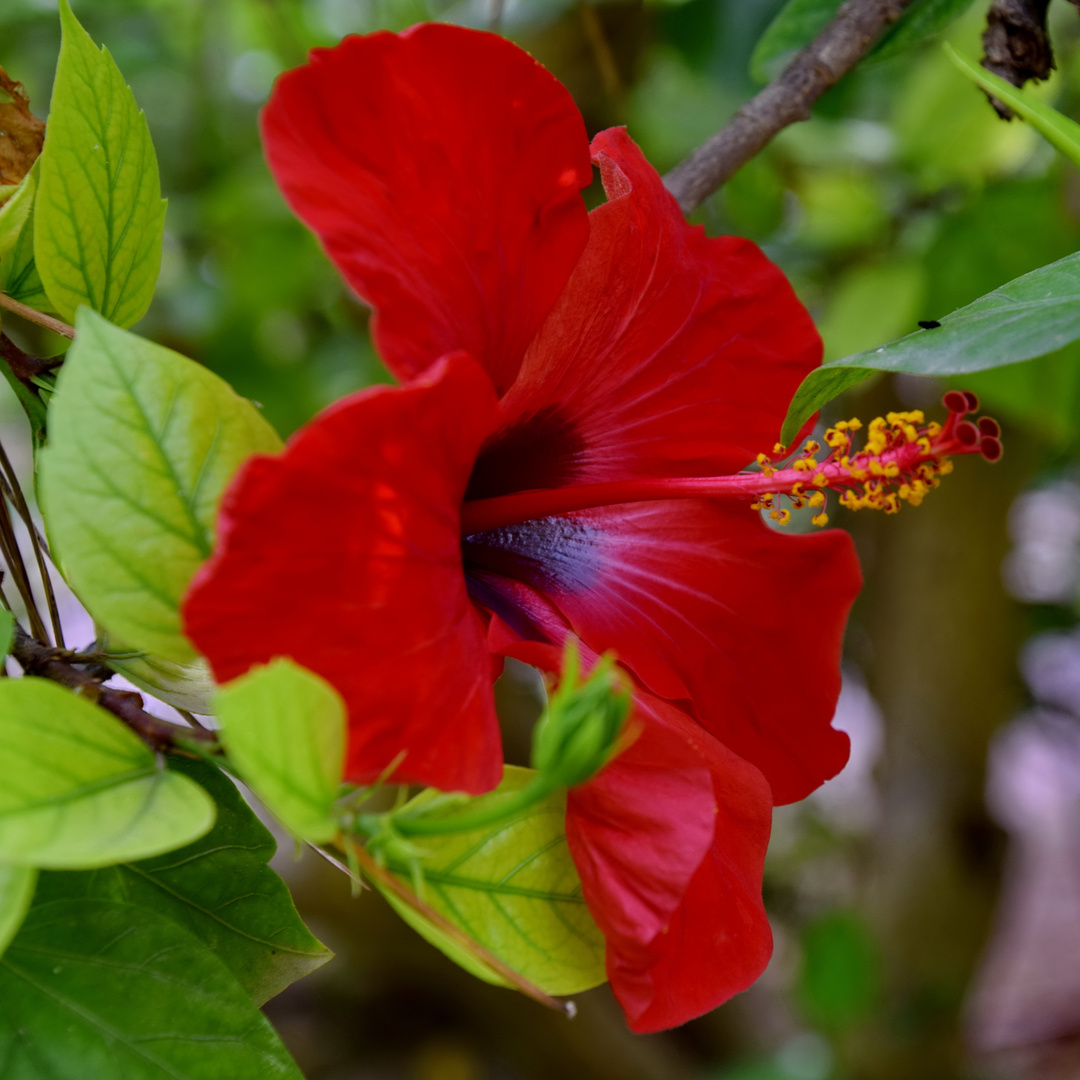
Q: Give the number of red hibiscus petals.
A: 5